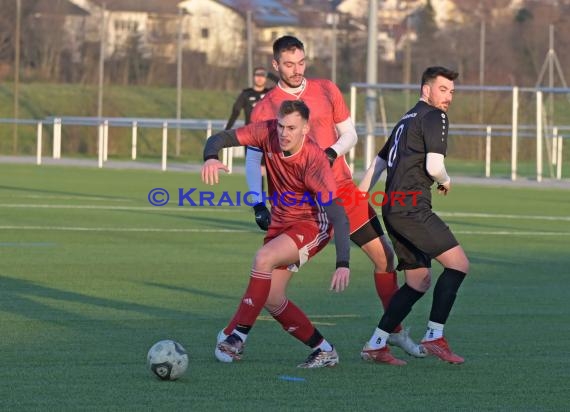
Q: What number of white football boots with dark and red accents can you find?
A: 2